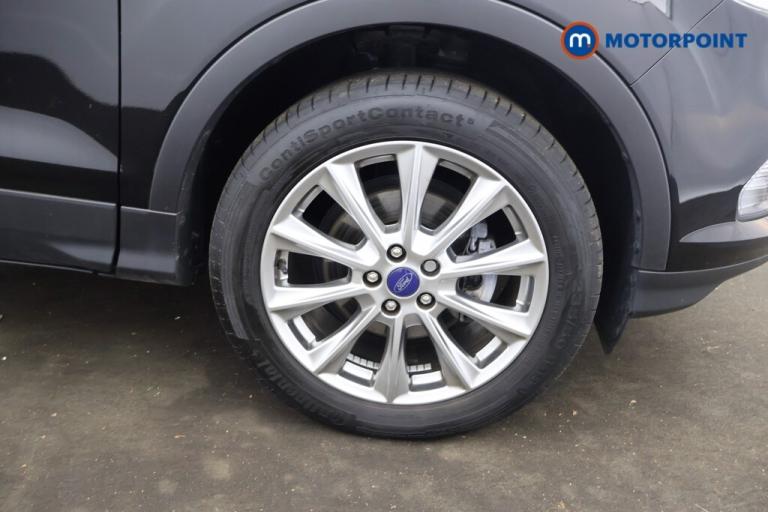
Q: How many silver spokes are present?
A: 10